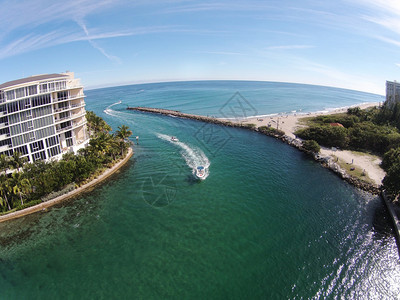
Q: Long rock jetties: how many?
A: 1